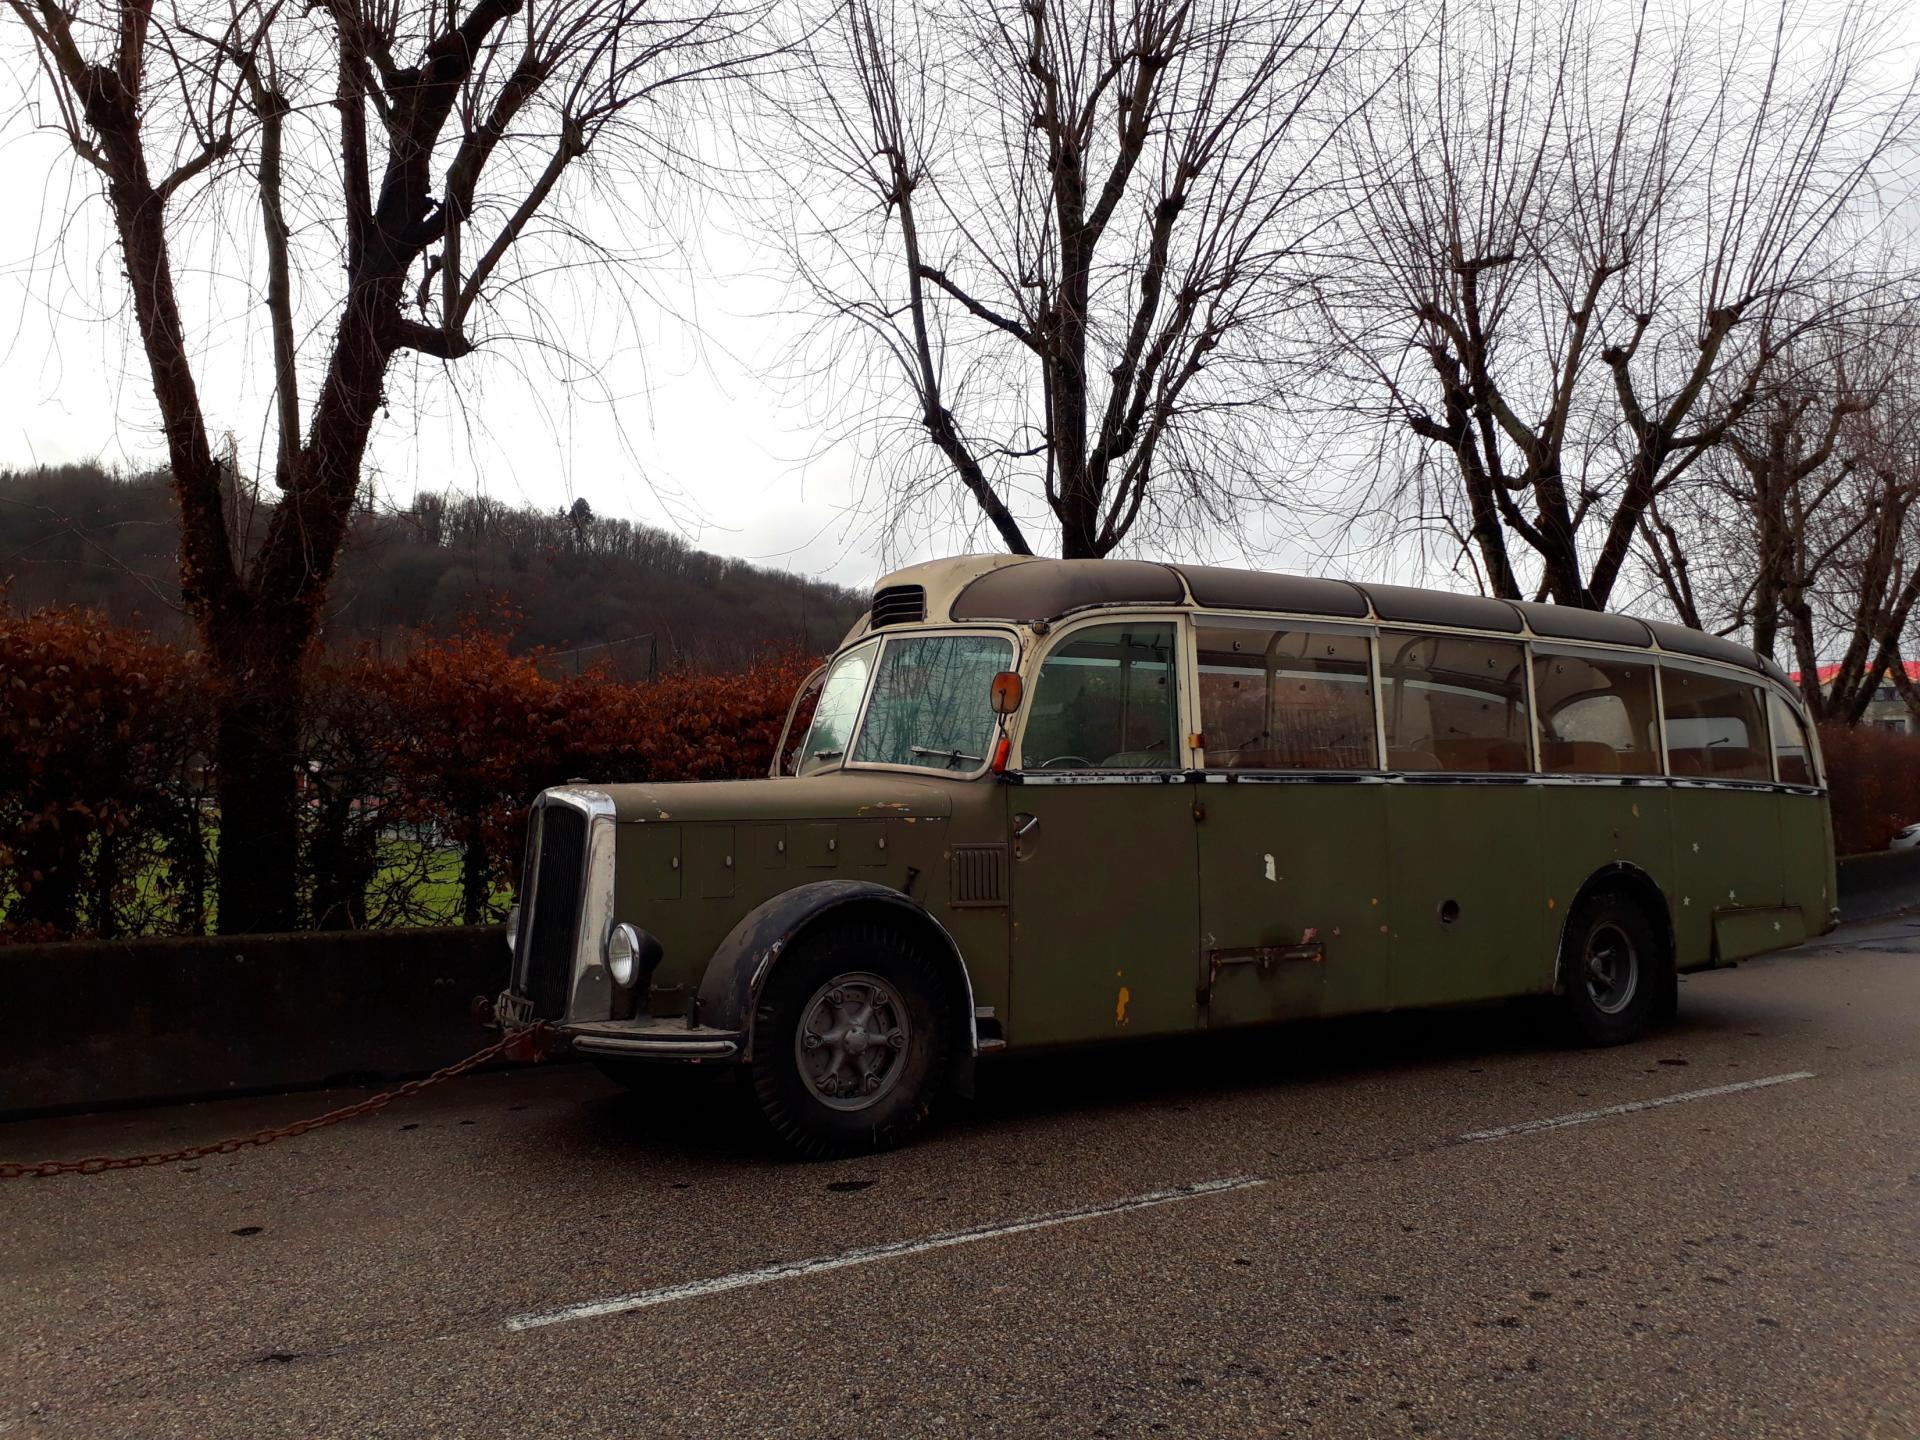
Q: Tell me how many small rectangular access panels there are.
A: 5